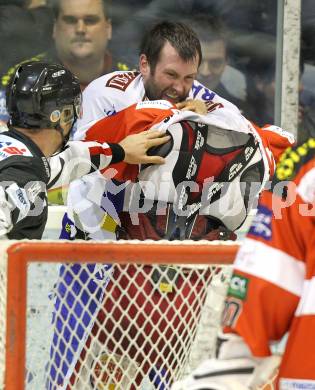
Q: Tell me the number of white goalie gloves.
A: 1